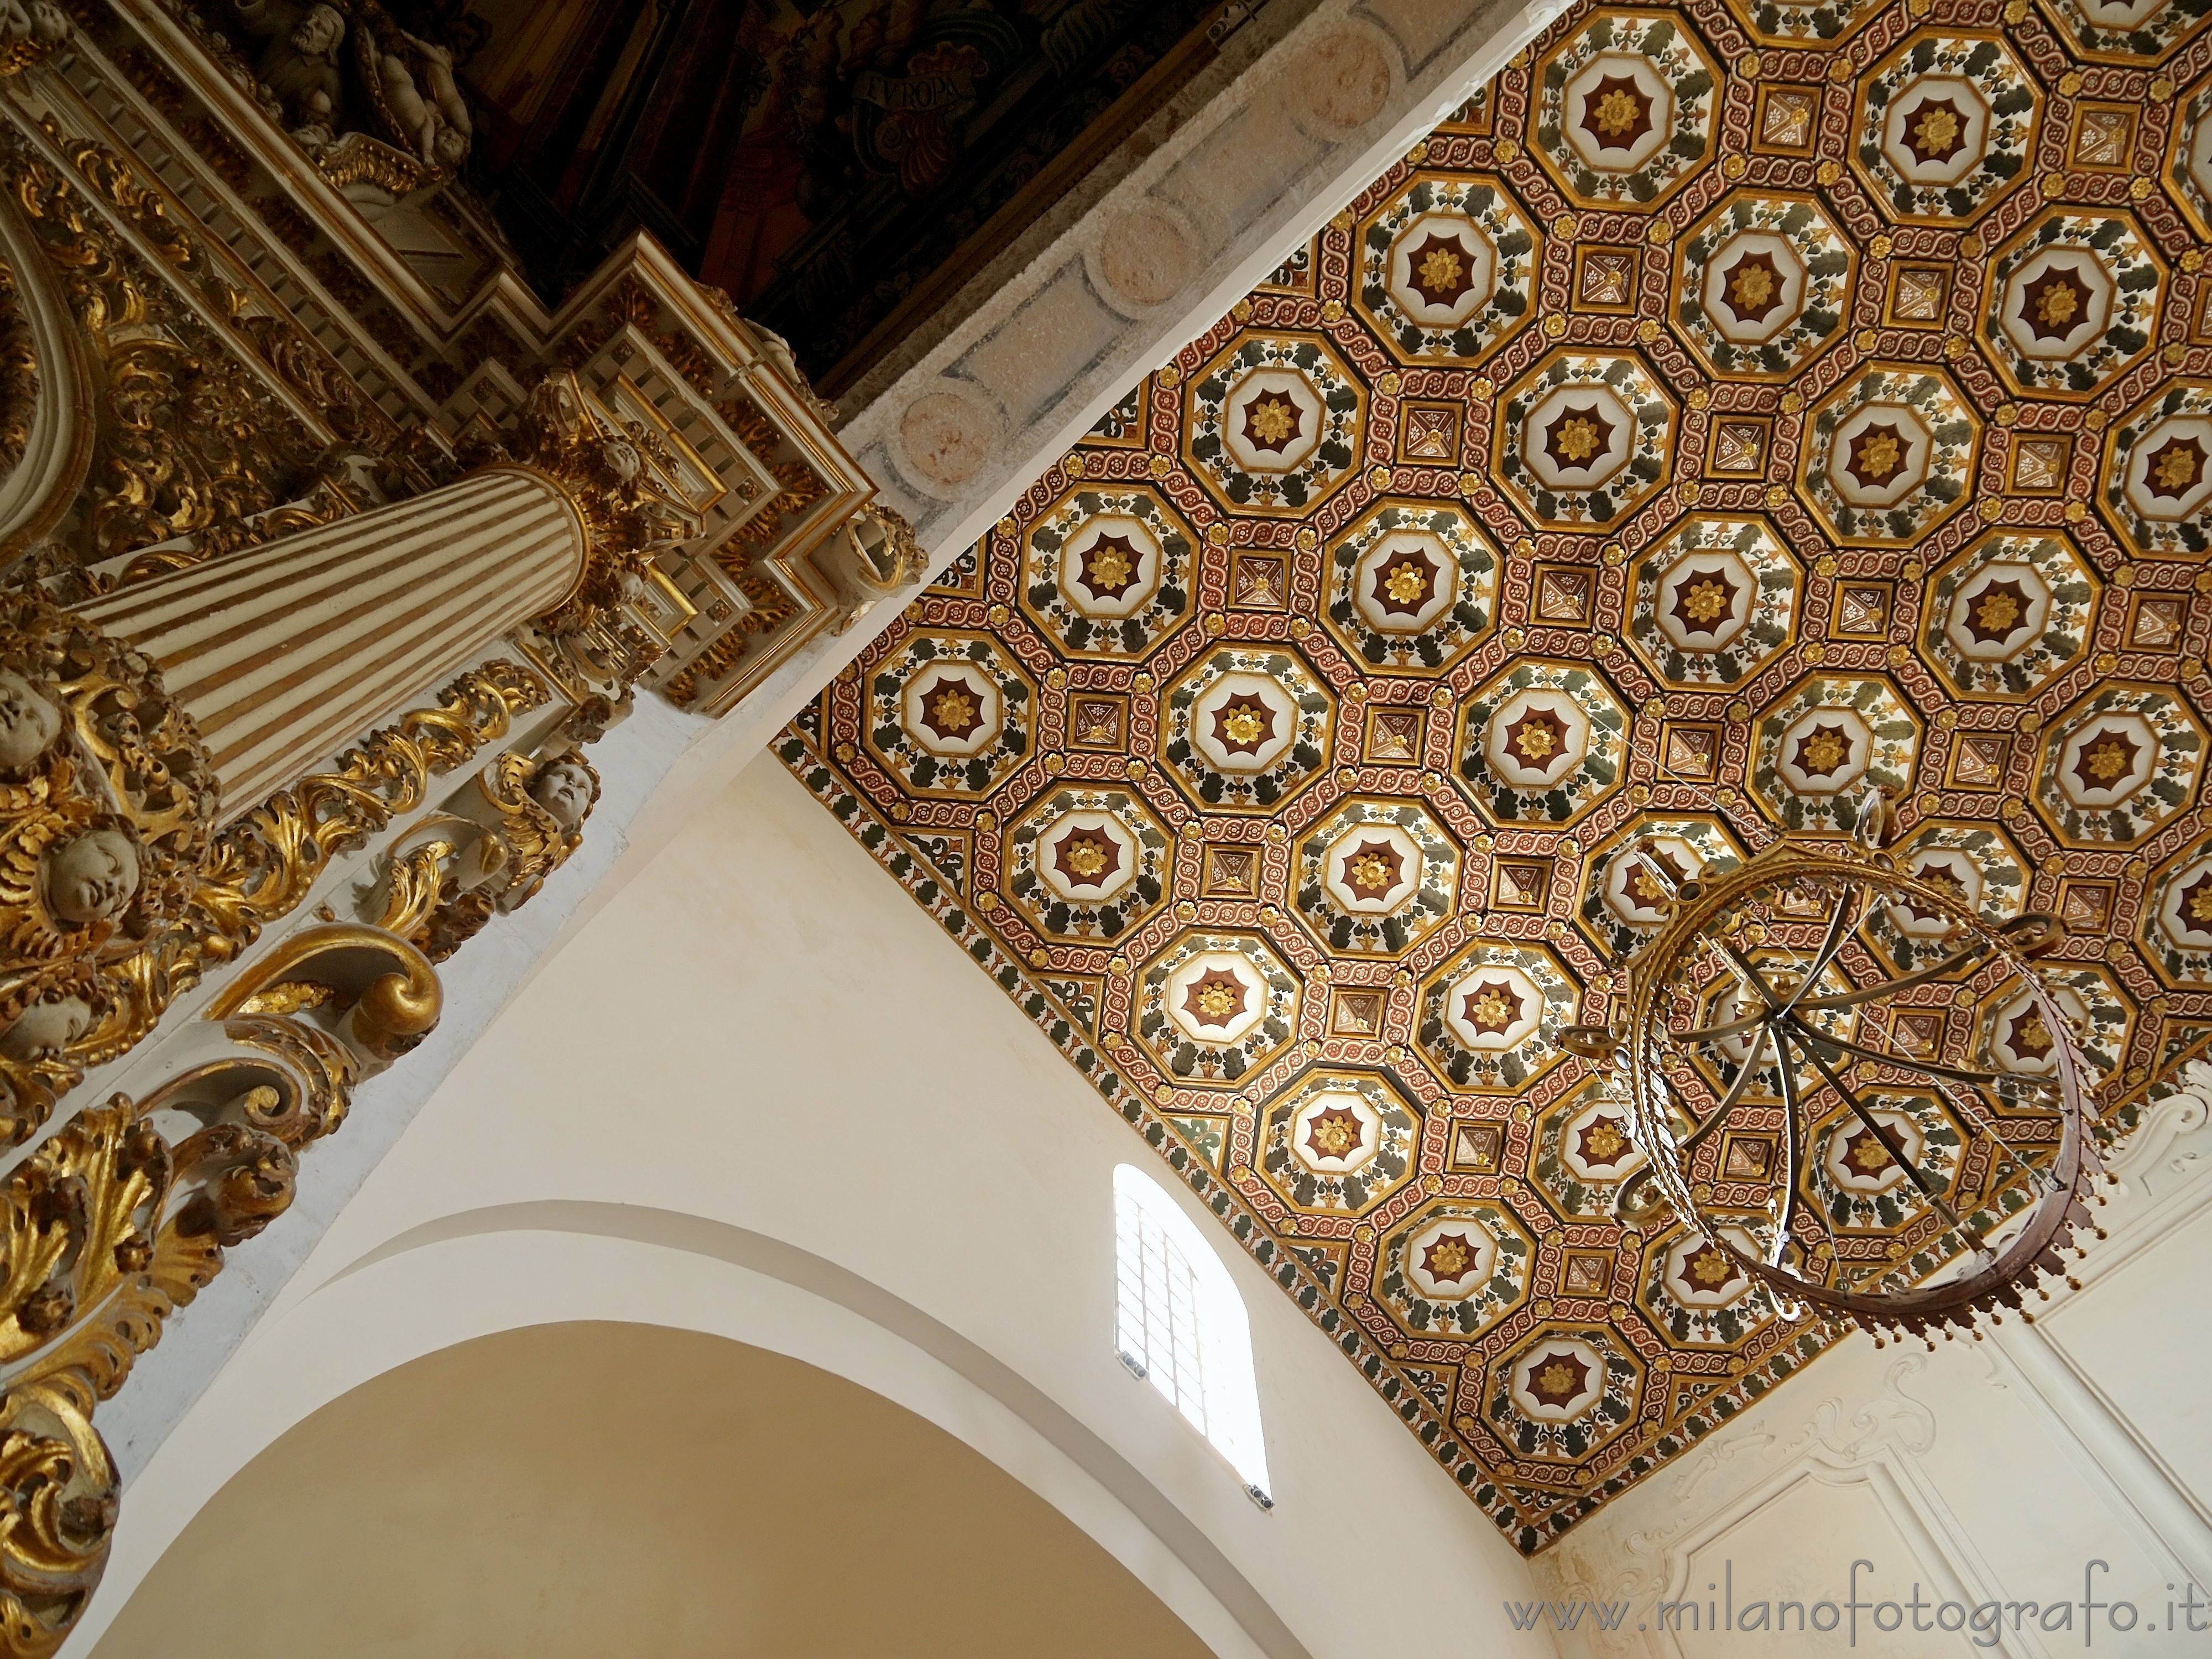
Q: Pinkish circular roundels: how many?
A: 3